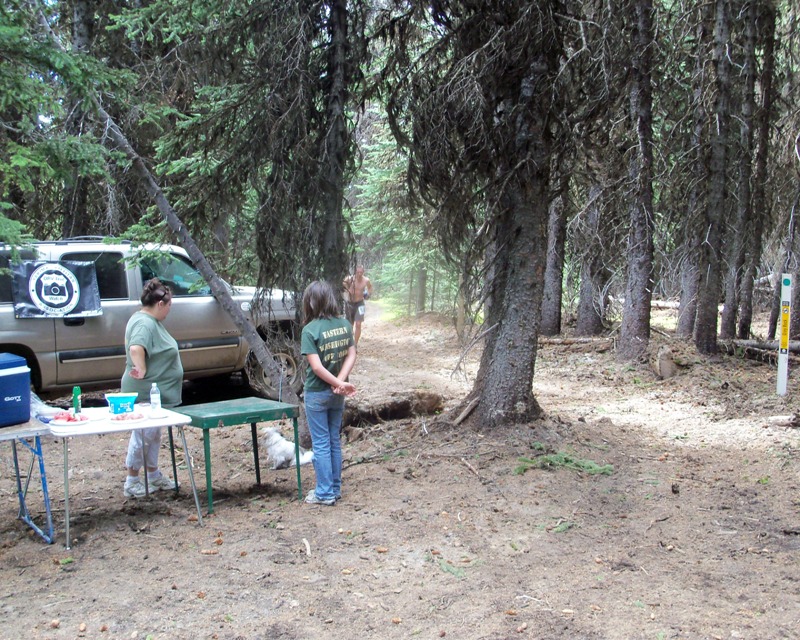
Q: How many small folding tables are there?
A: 3